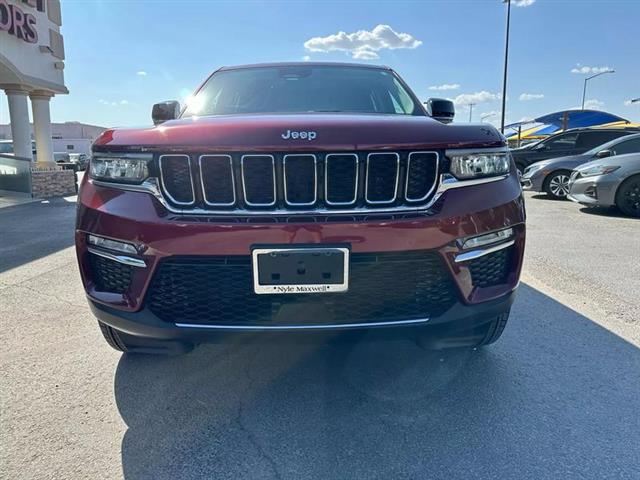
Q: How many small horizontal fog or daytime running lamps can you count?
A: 2